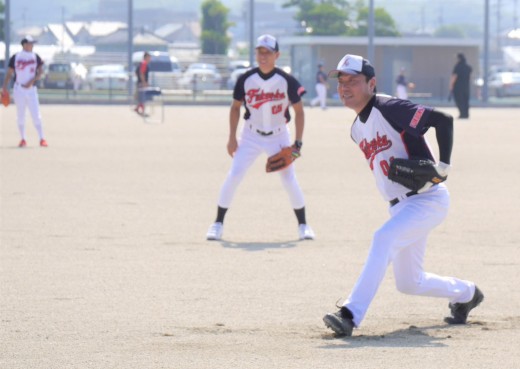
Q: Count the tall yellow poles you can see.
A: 0